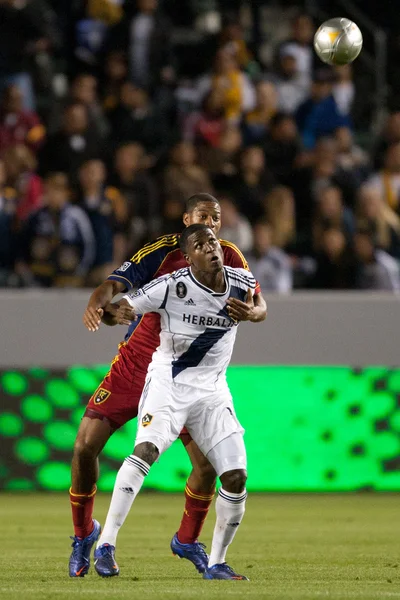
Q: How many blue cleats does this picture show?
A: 4